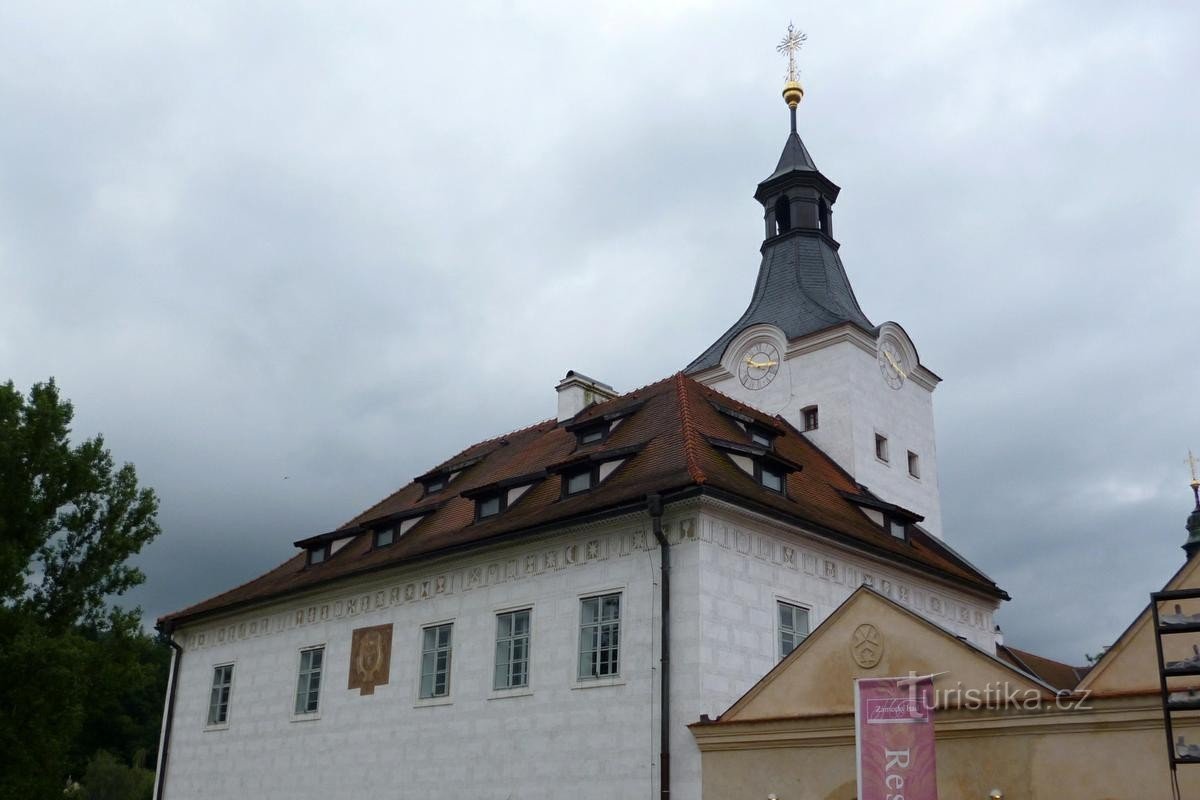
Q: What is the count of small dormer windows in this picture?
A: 9